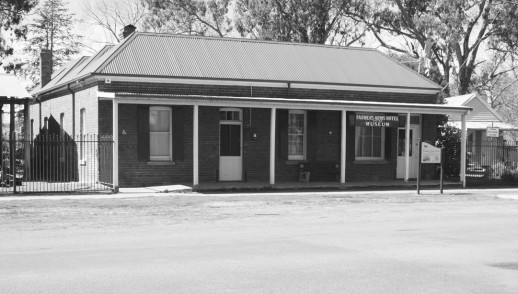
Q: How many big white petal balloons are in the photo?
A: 0